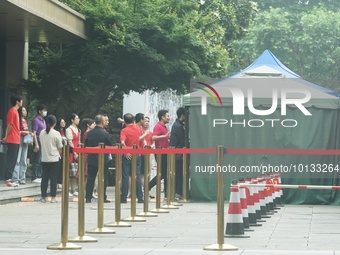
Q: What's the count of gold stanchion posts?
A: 11